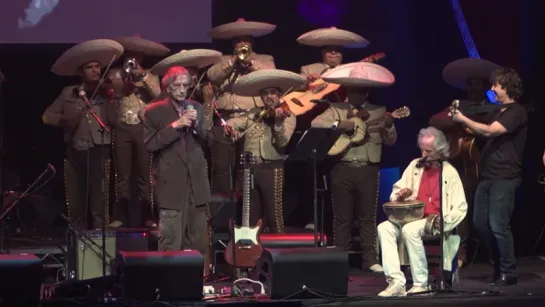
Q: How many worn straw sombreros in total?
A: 8